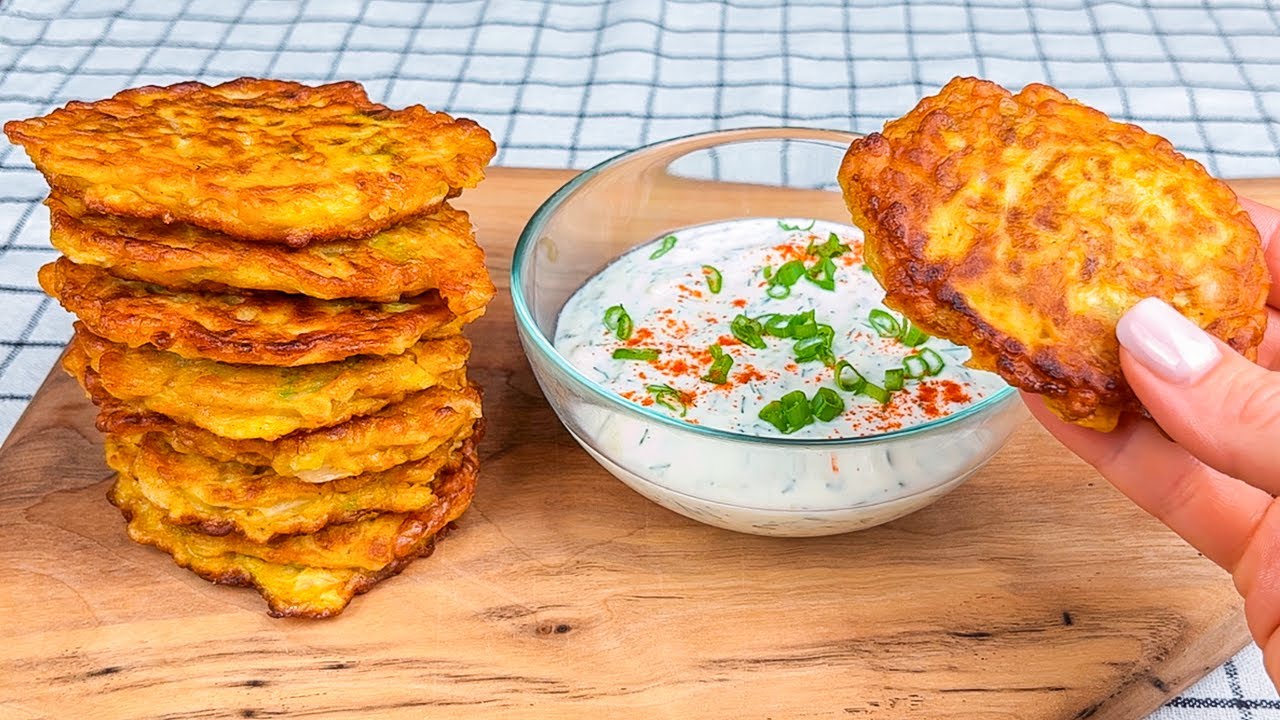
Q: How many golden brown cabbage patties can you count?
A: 8